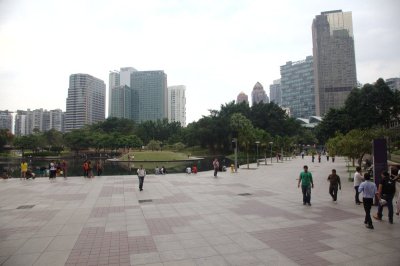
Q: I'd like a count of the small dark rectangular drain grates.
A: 3